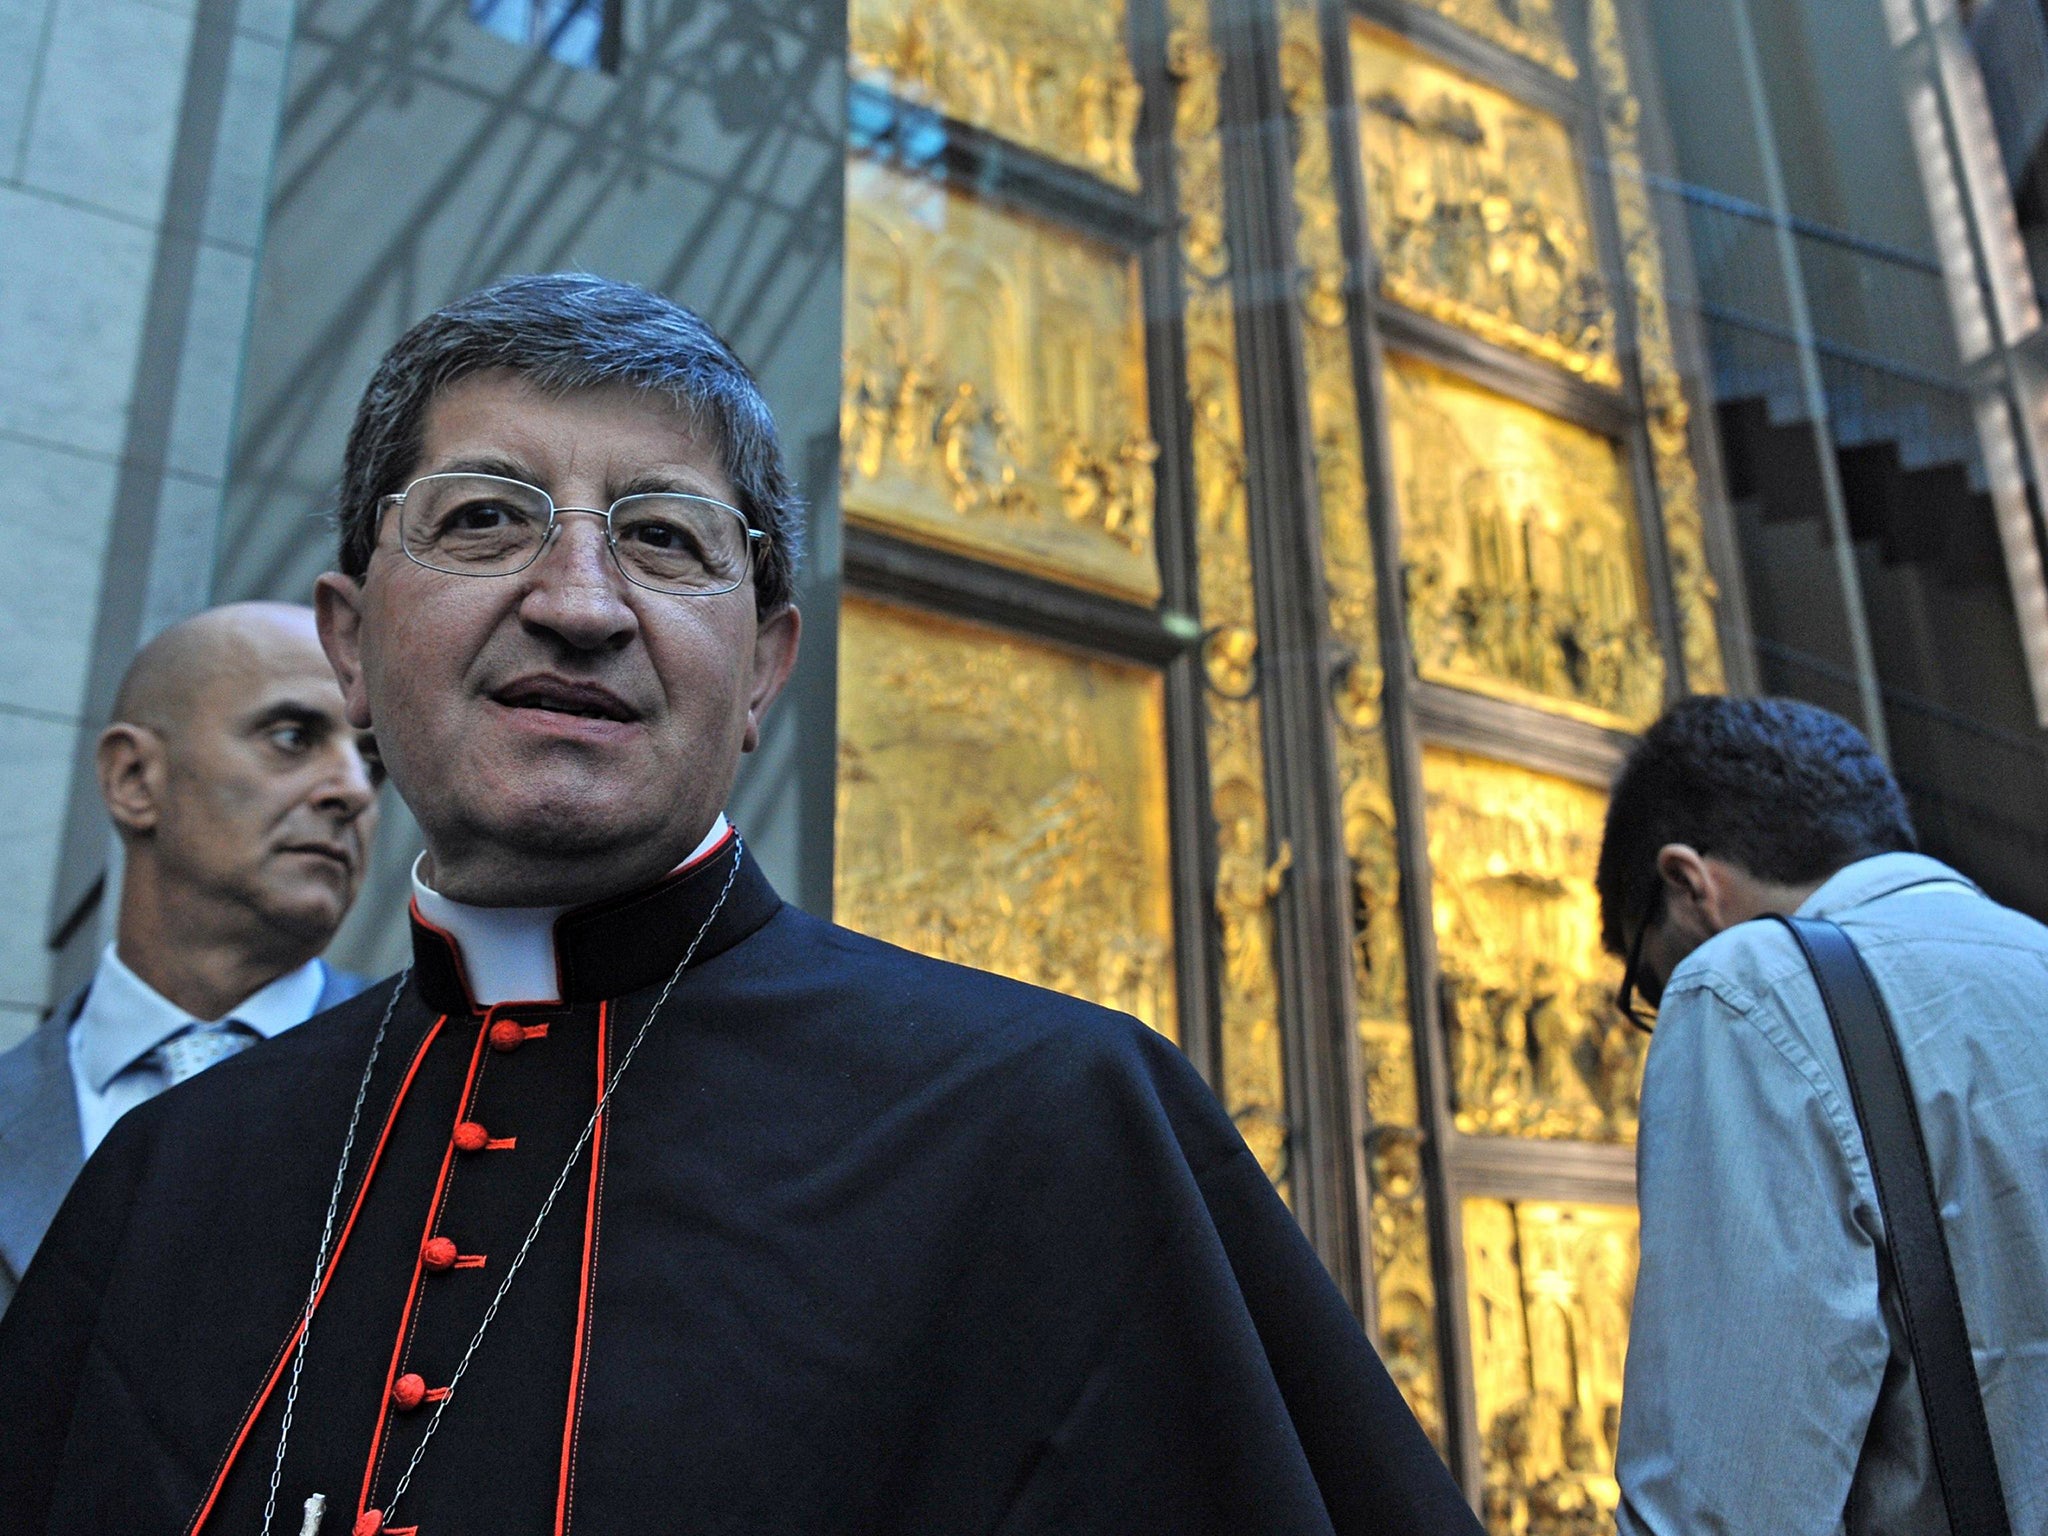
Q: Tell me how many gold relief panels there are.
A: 8